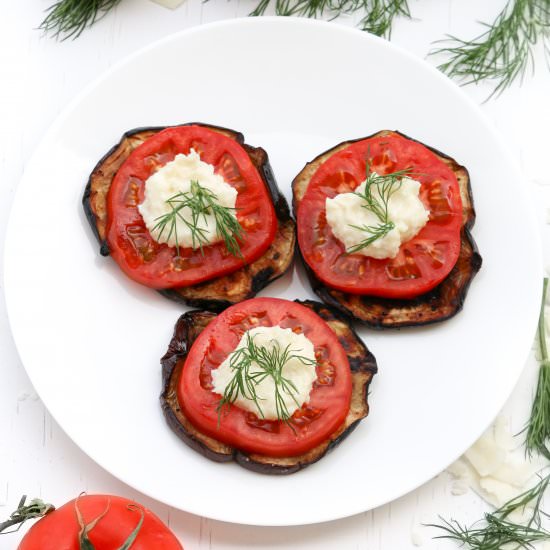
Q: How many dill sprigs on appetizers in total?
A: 3